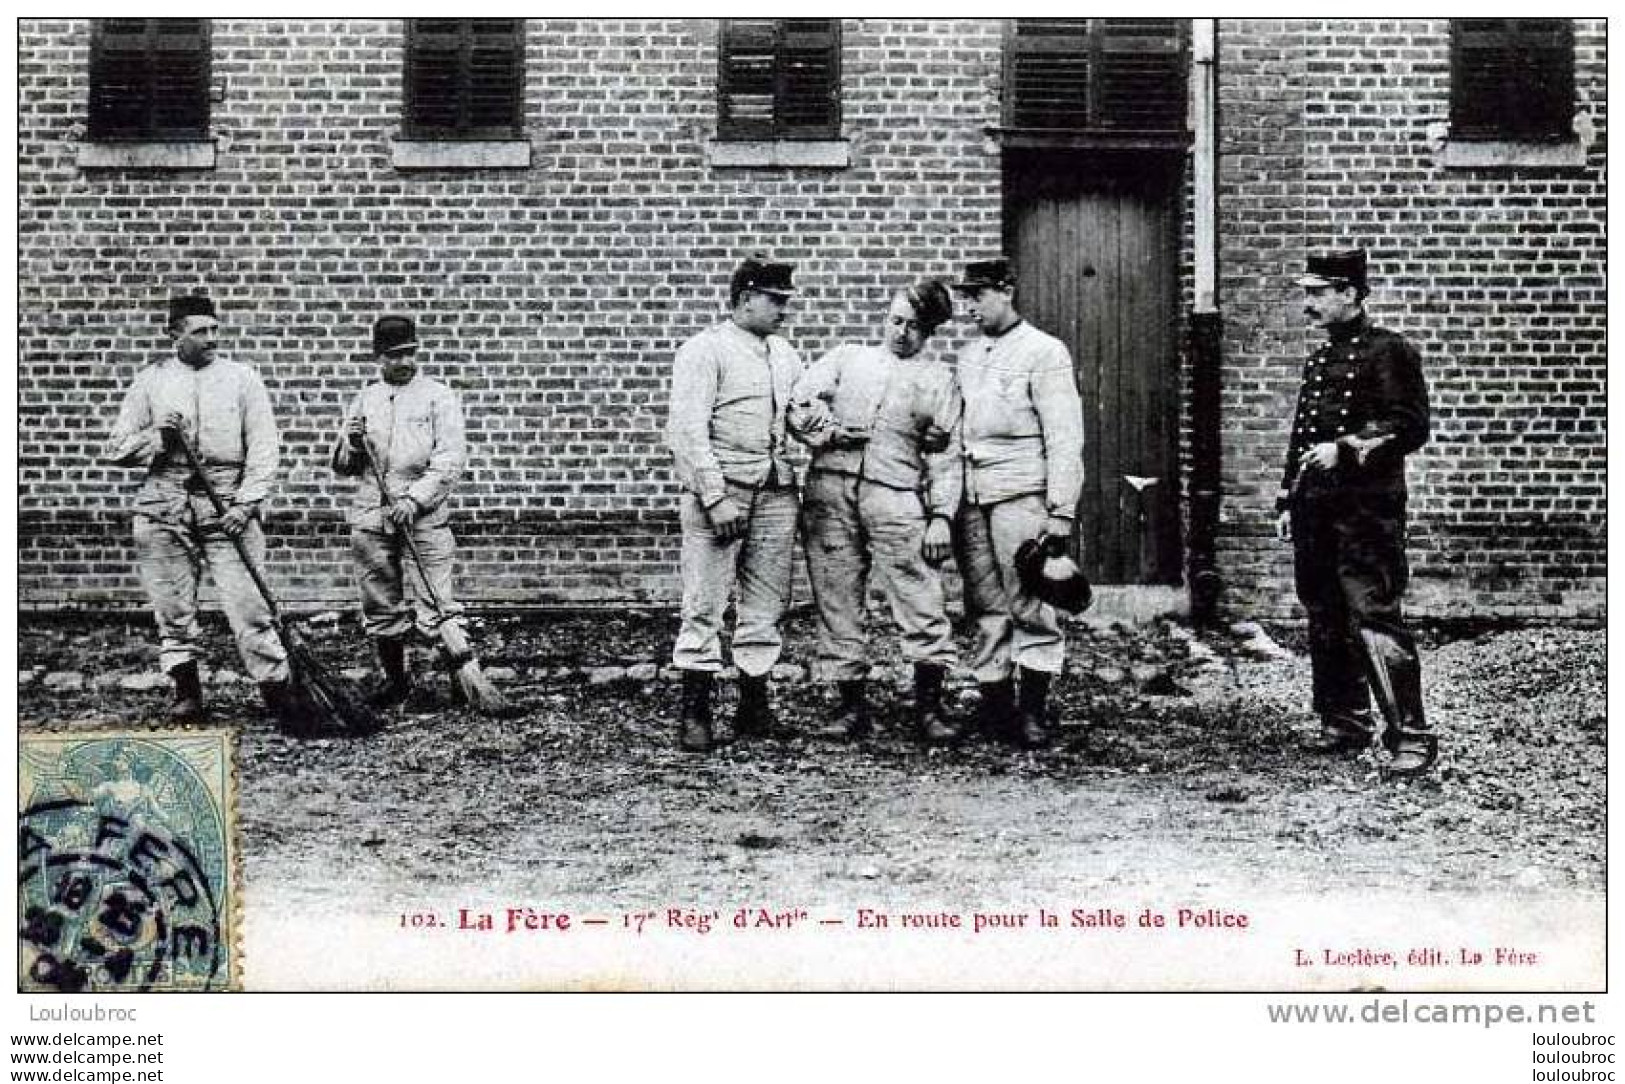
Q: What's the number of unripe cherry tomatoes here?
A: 0